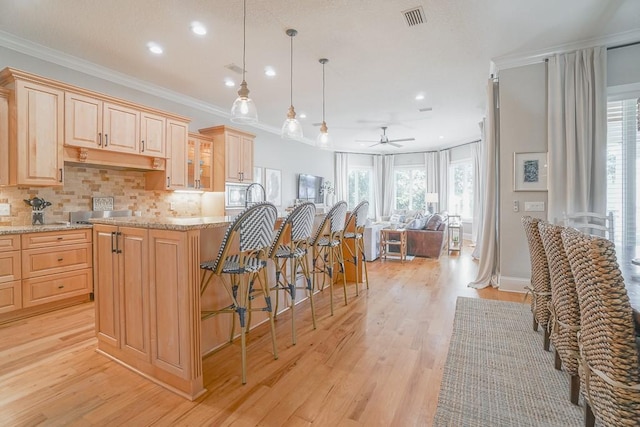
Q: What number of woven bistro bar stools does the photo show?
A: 4